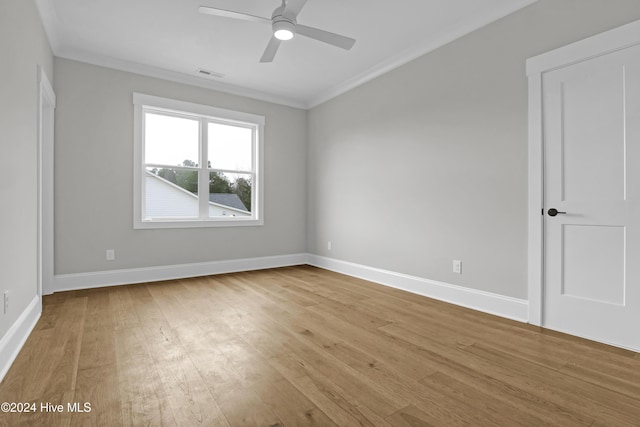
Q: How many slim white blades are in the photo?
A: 4